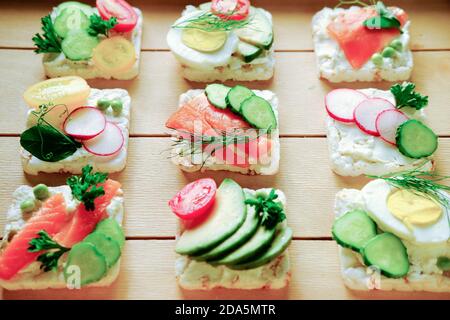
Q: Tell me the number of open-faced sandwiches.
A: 9